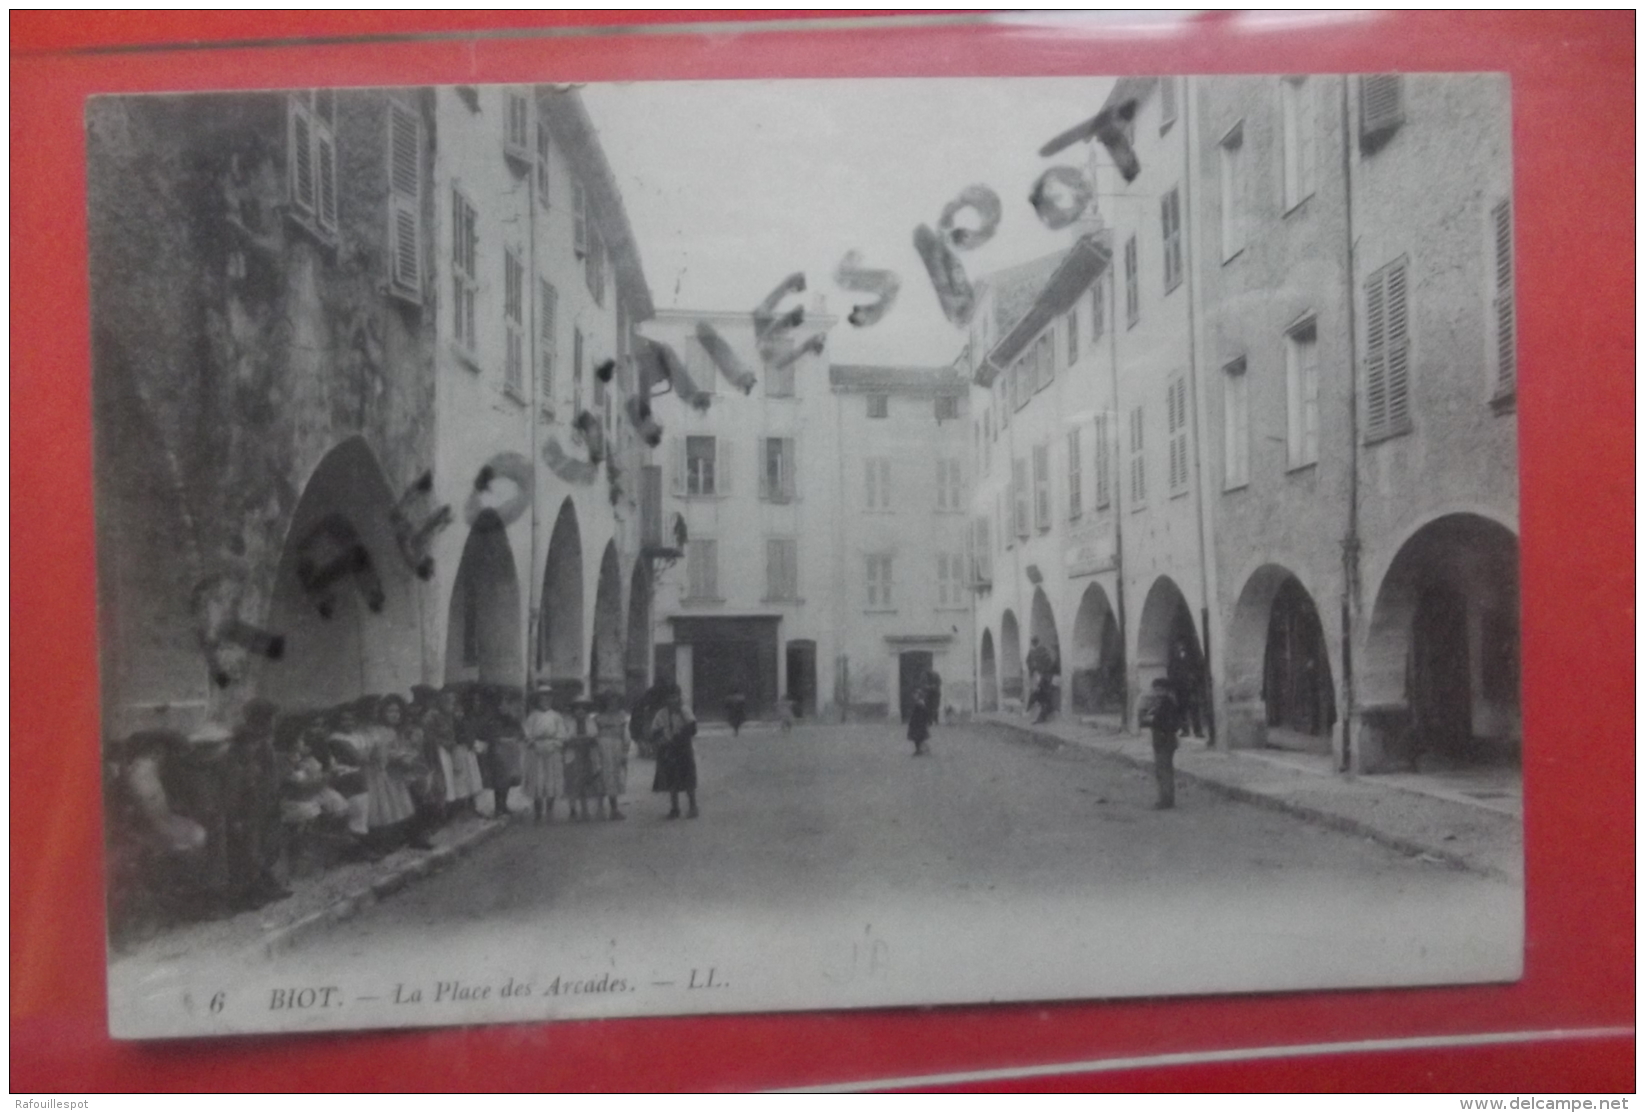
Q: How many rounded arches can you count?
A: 12